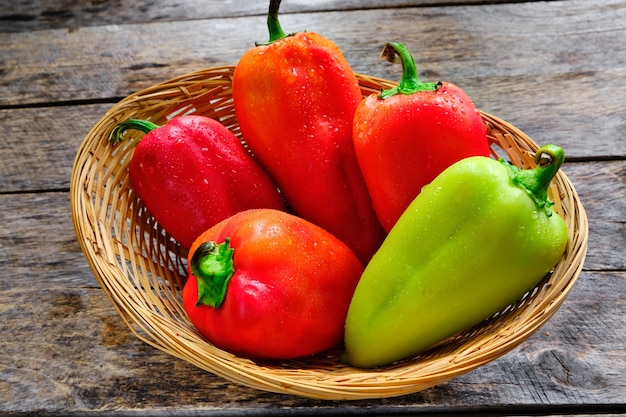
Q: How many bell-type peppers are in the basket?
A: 5